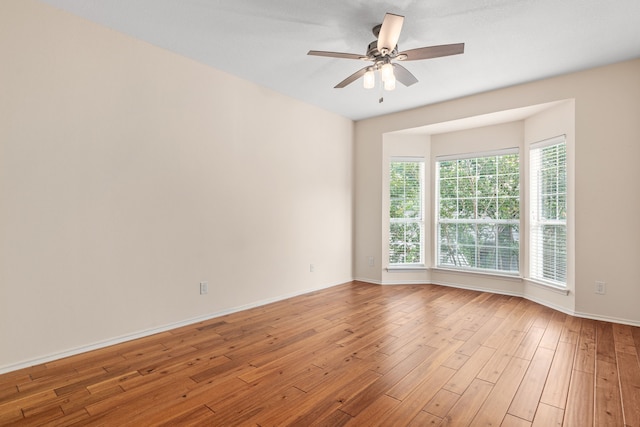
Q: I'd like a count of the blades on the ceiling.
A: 5